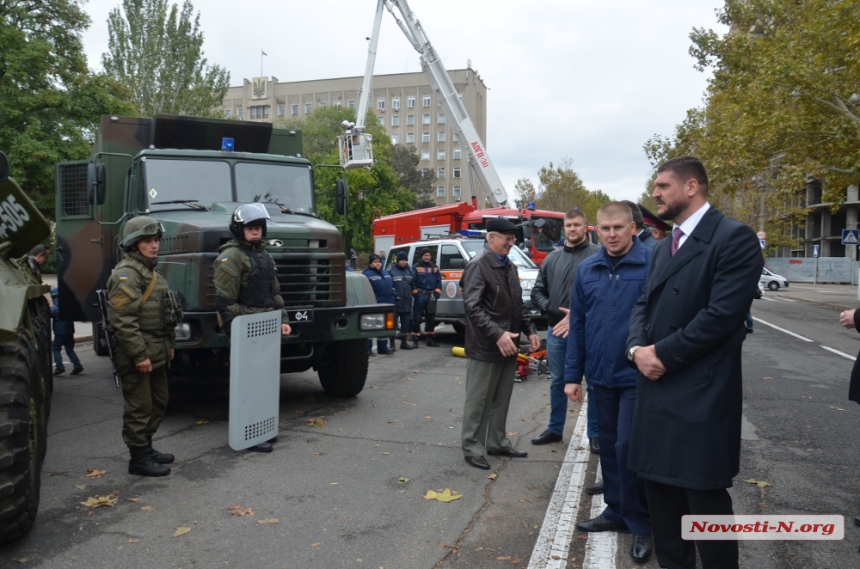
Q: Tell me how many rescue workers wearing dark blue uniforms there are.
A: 3